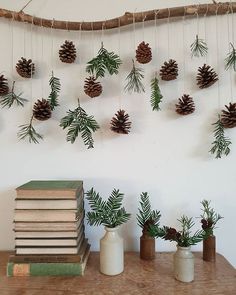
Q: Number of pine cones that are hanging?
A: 11